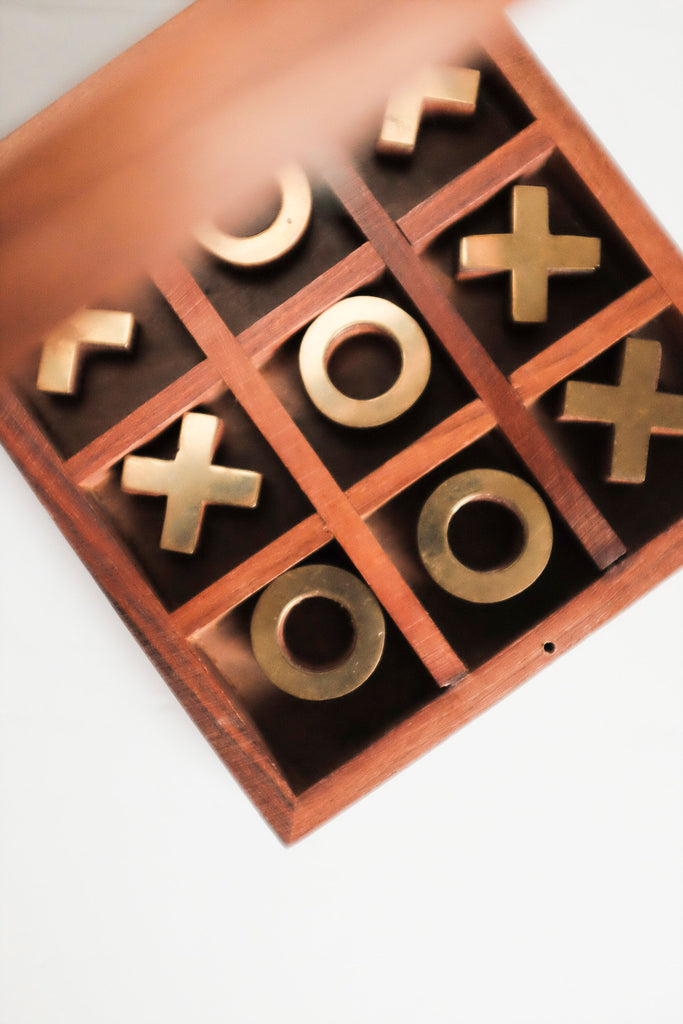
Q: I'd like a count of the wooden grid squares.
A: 9